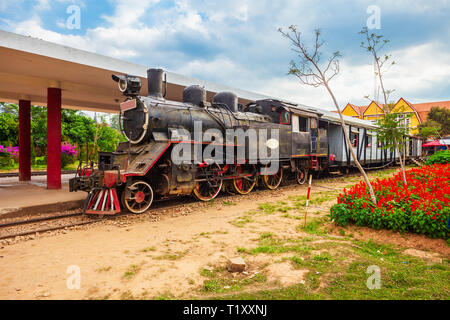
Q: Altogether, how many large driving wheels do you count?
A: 3